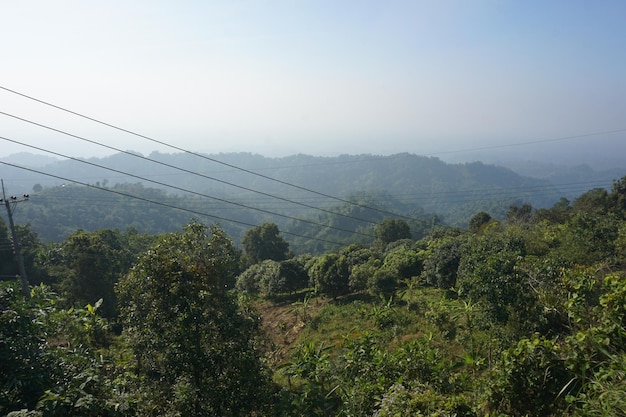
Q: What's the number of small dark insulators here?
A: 3